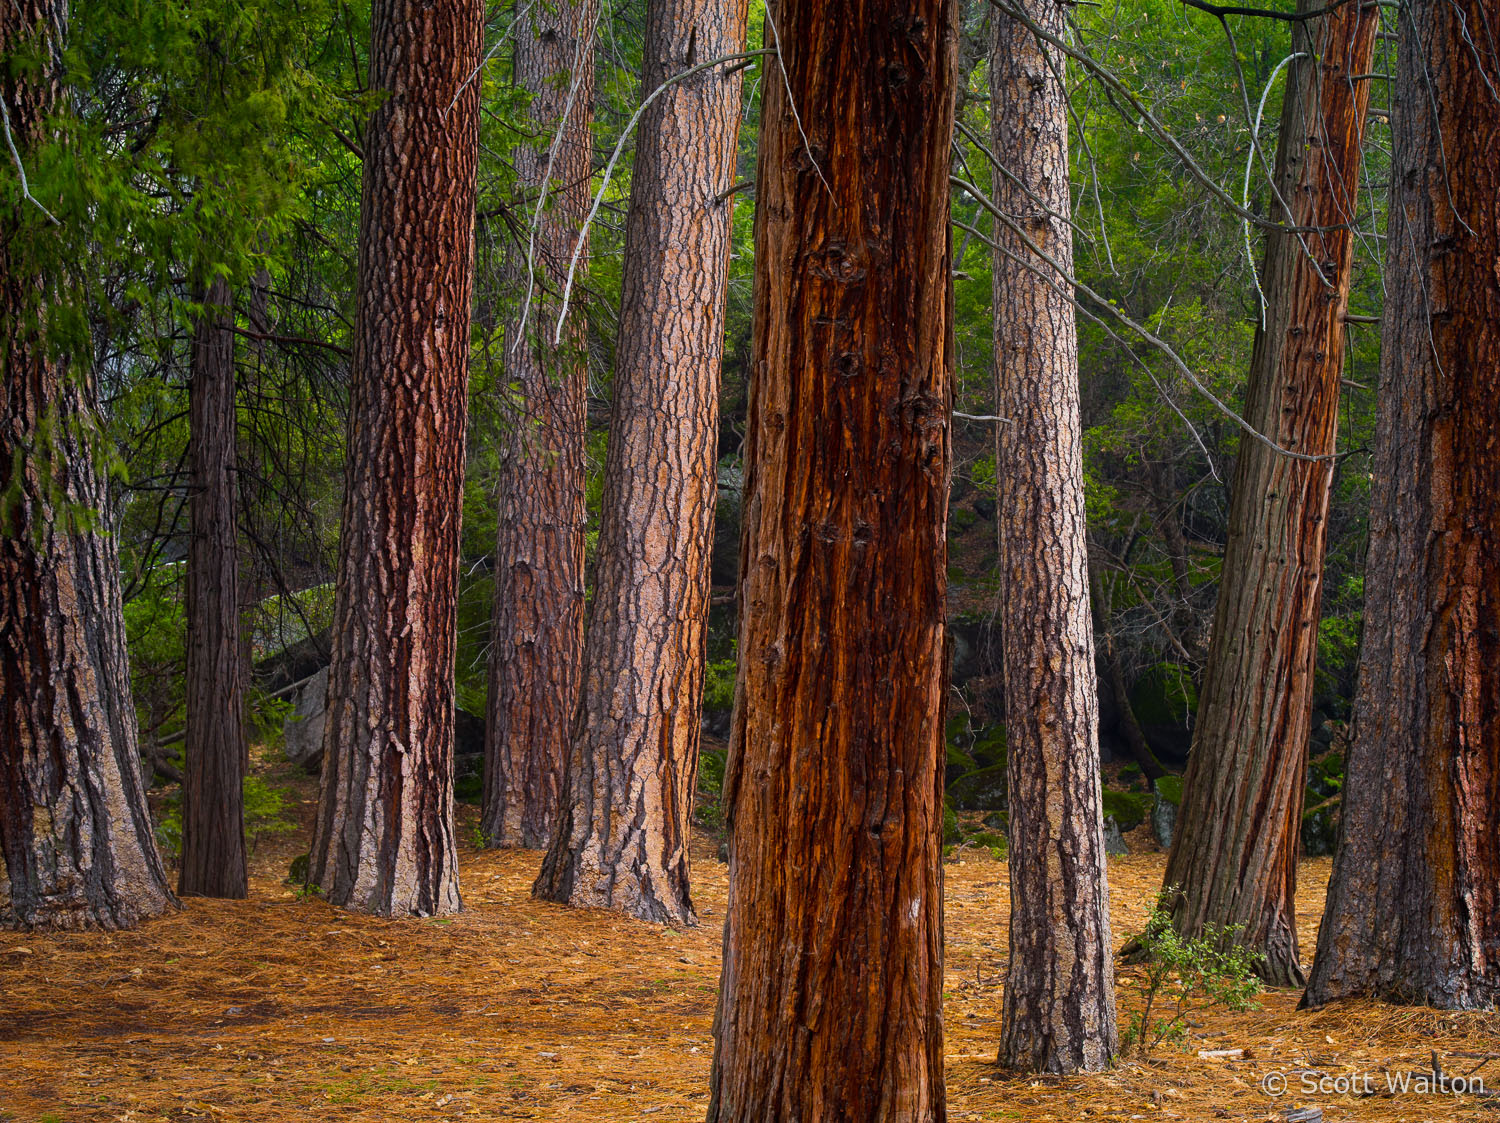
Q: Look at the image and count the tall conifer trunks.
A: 9